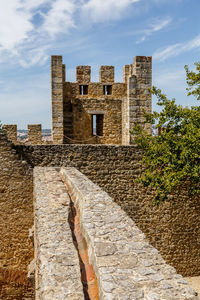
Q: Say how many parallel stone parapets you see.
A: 2